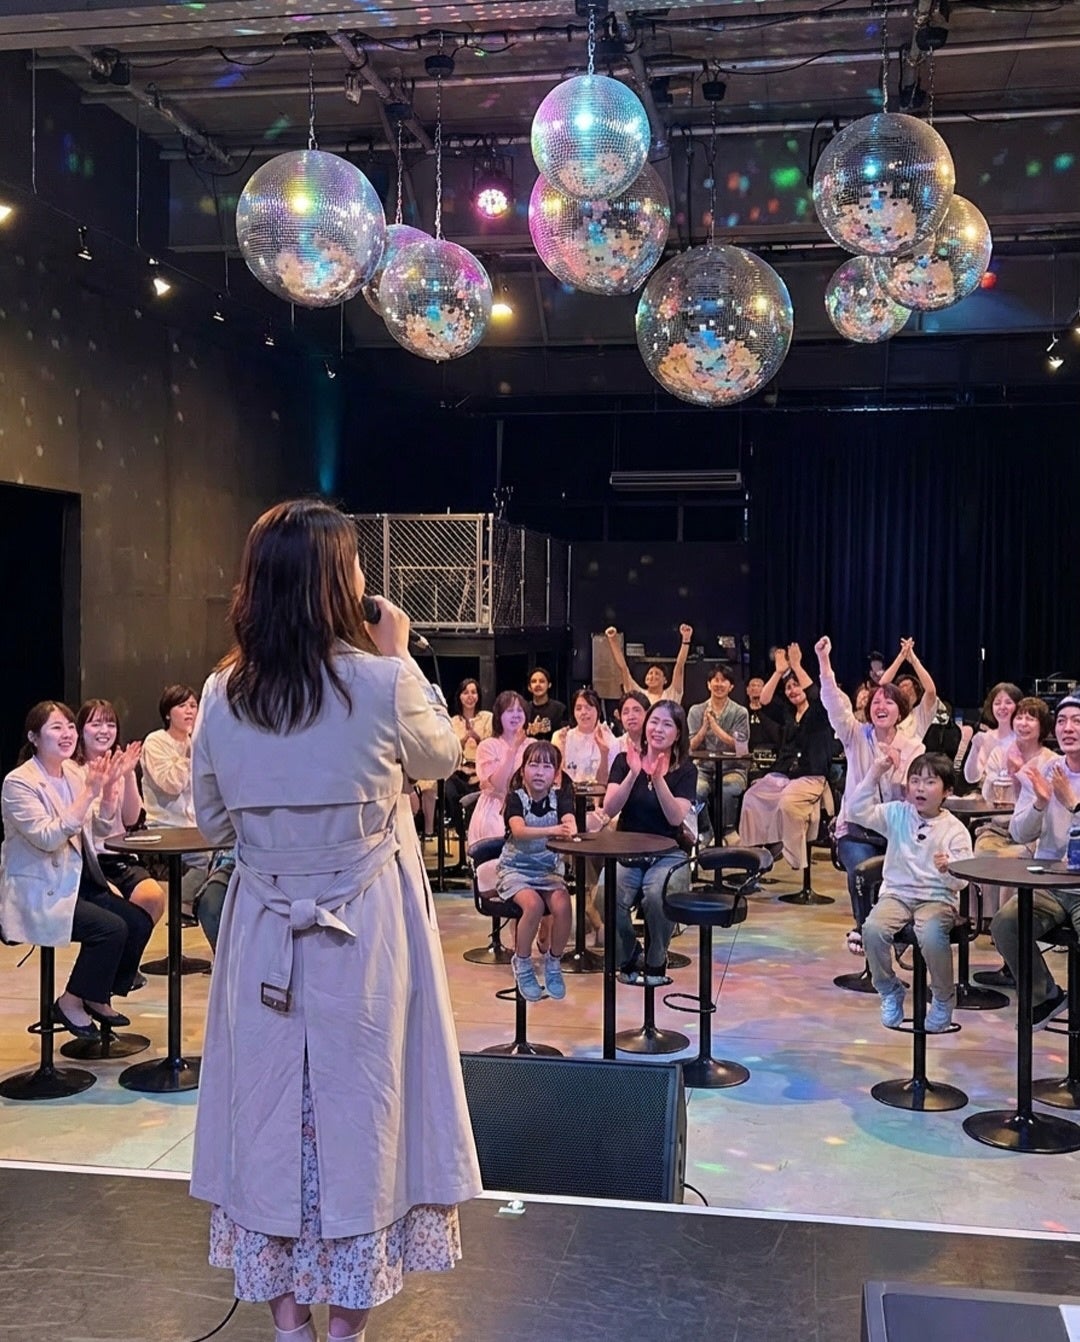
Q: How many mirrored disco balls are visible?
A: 9